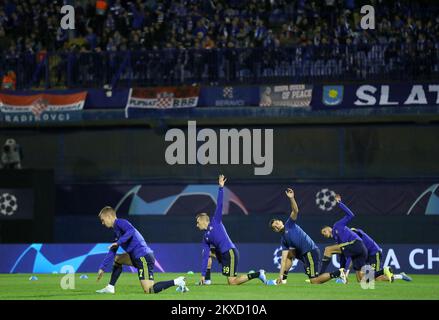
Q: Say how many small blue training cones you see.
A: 2